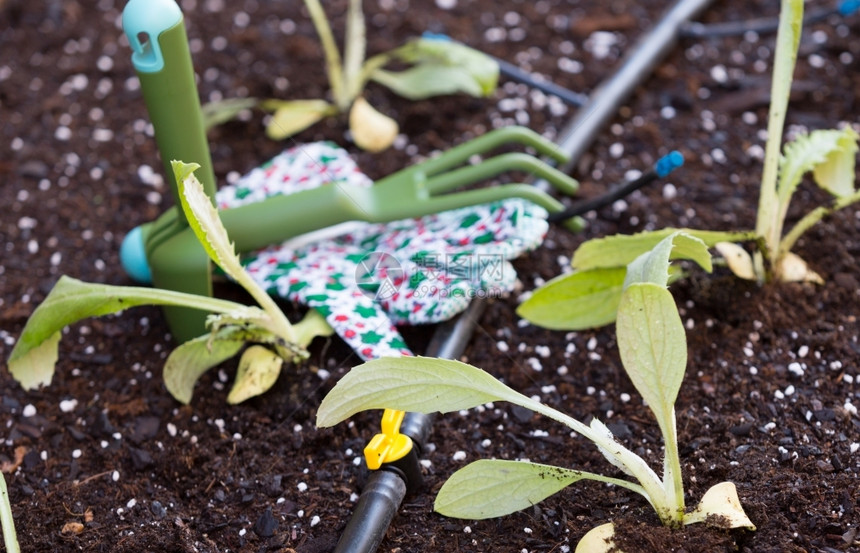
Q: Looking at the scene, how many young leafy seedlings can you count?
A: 4